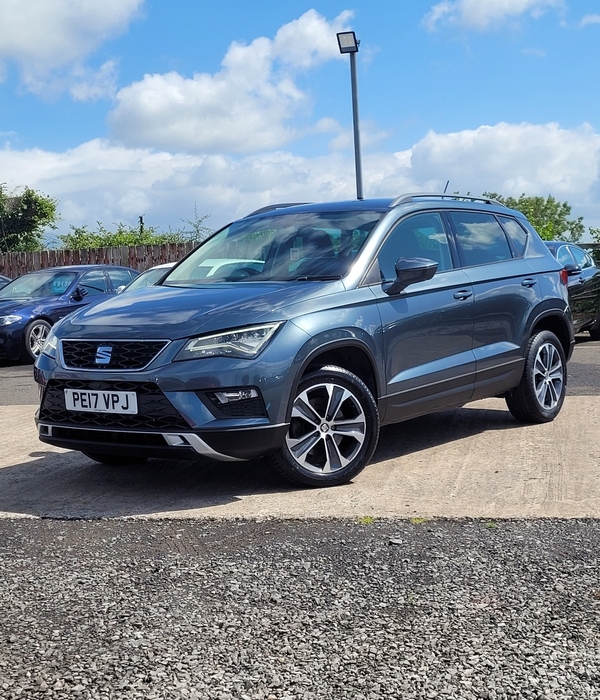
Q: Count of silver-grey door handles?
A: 2